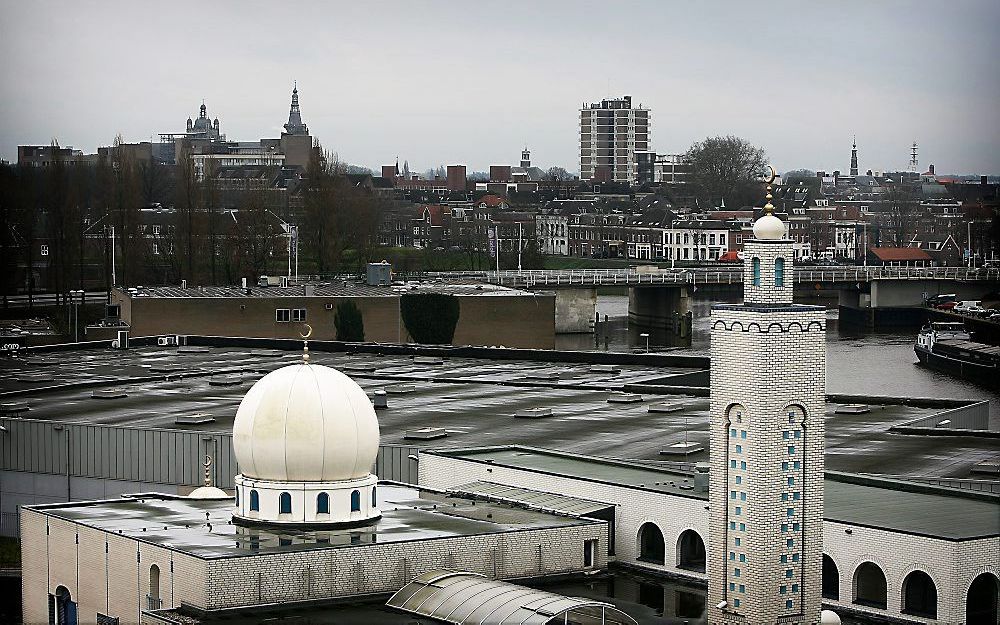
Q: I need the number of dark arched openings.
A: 6